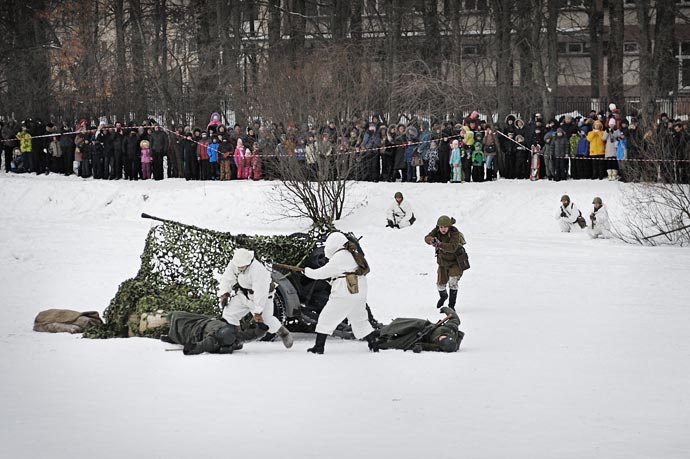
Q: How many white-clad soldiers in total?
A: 5